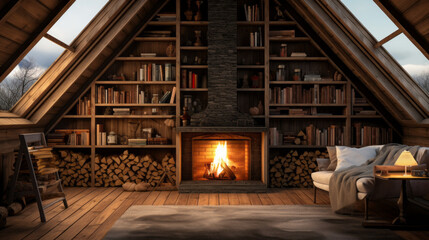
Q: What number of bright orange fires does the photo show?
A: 1